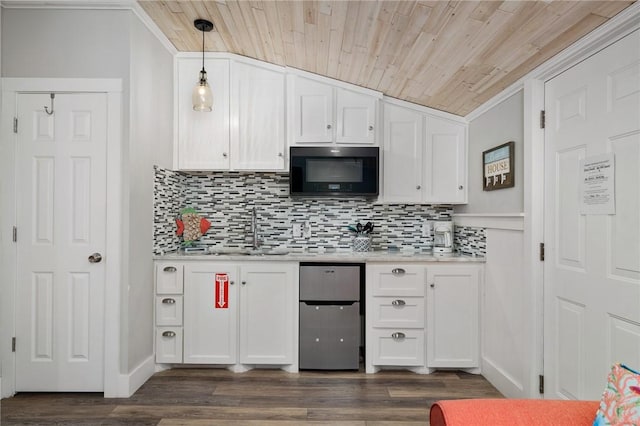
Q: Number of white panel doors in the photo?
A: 2